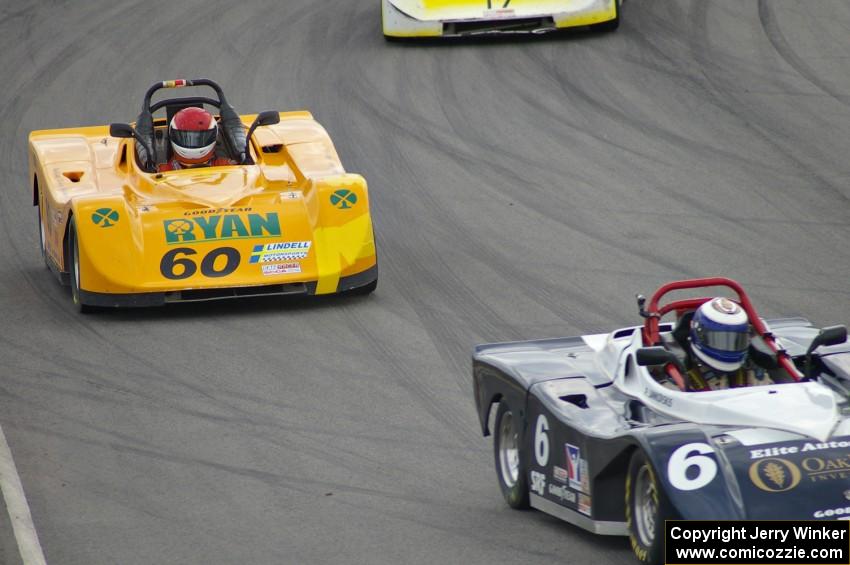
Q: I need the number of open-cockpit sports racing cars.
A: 3